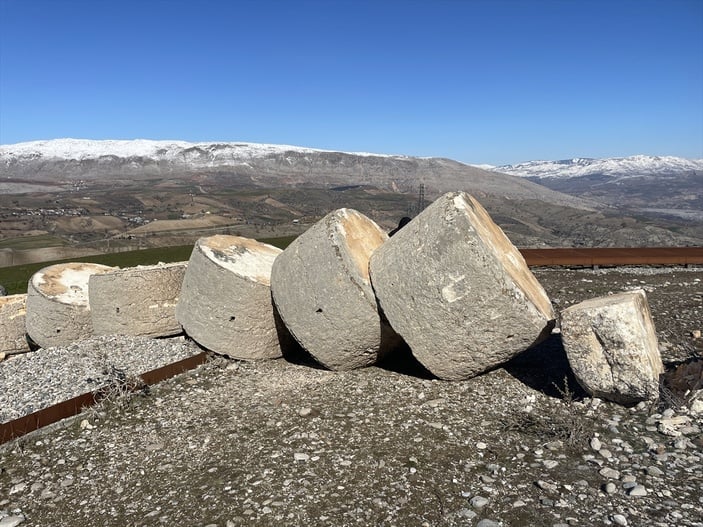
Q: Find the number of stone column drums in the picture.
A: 7